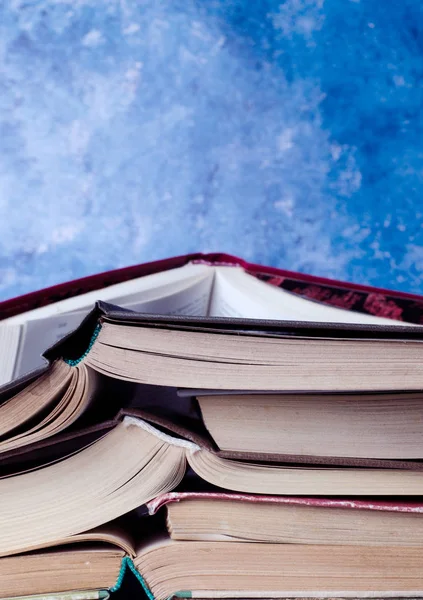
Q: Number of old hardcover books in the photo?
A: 6